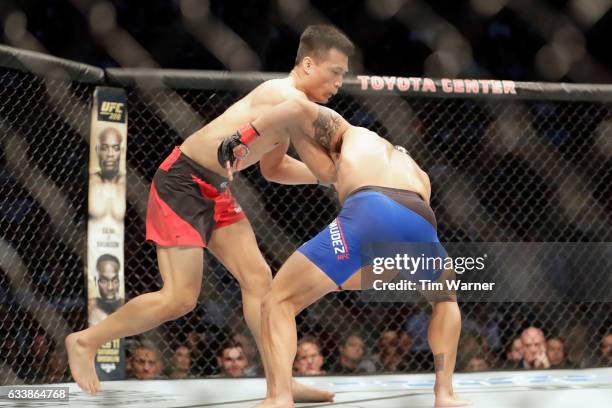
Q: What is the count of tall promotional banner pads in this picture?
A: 1